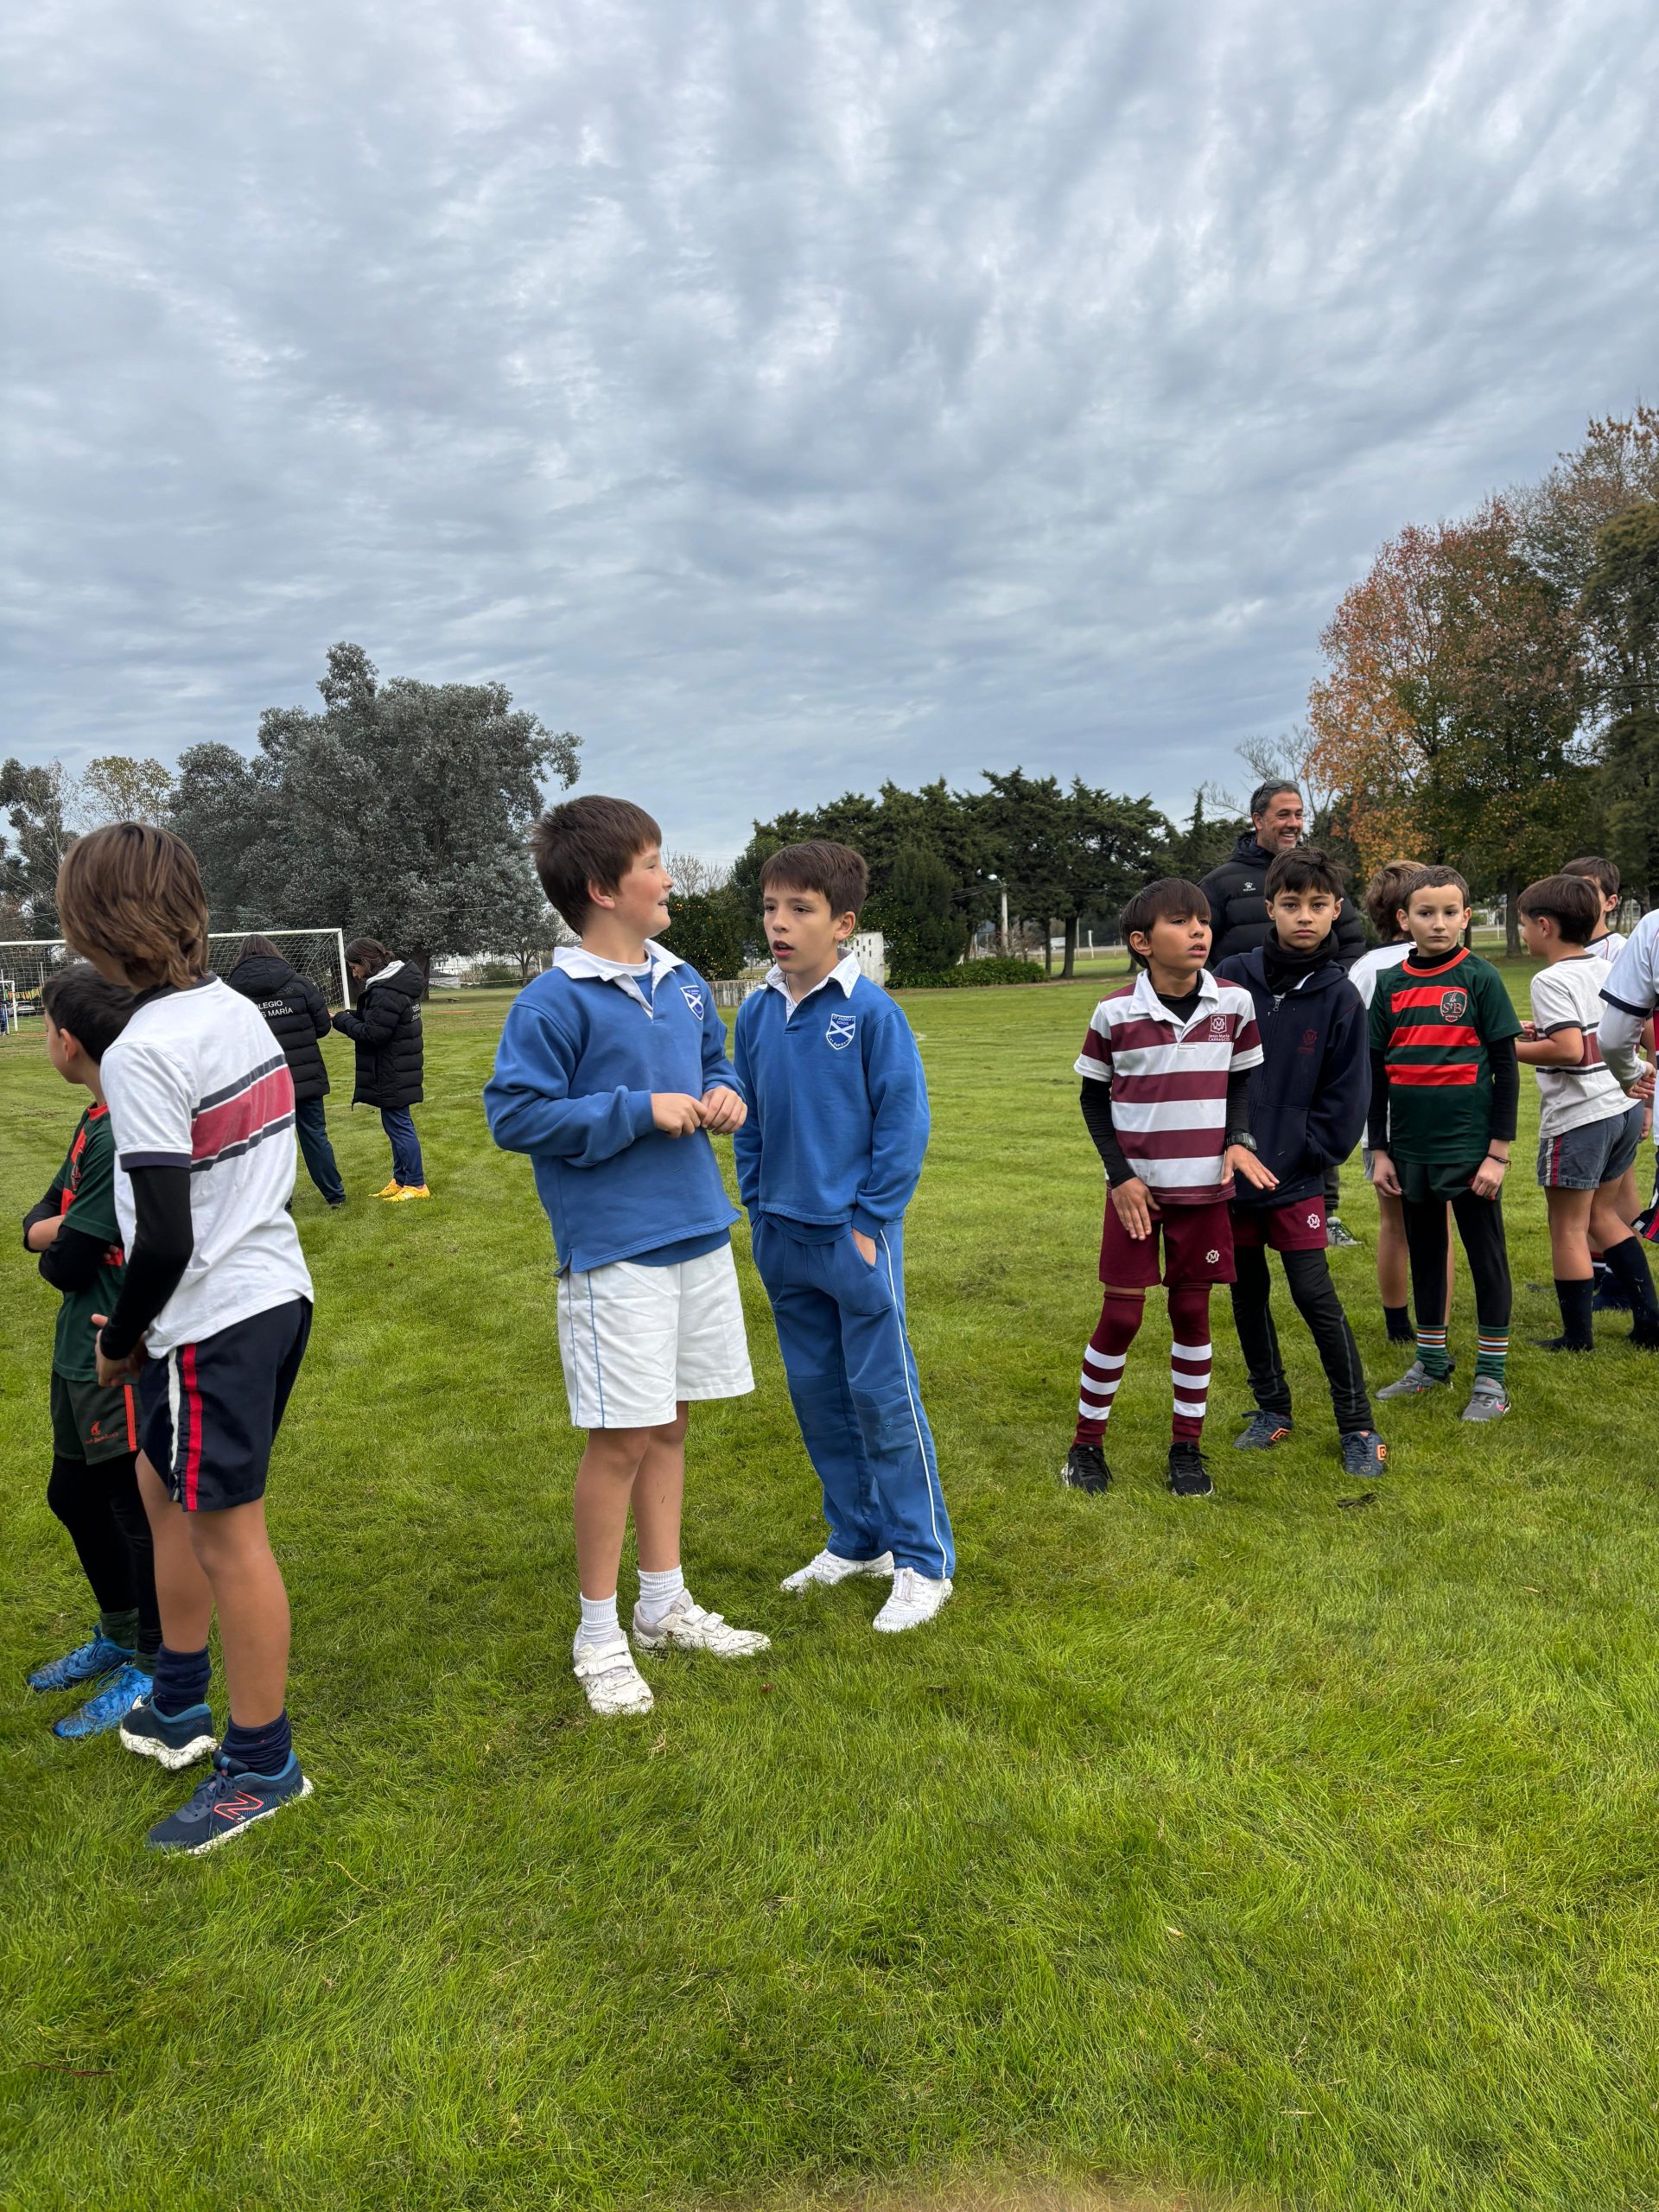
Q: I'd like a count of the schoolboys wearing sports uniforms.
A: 11